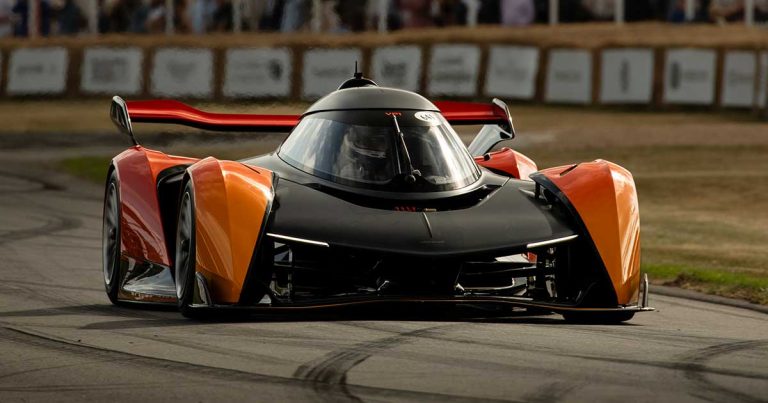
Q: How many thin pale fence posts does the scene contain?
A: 11